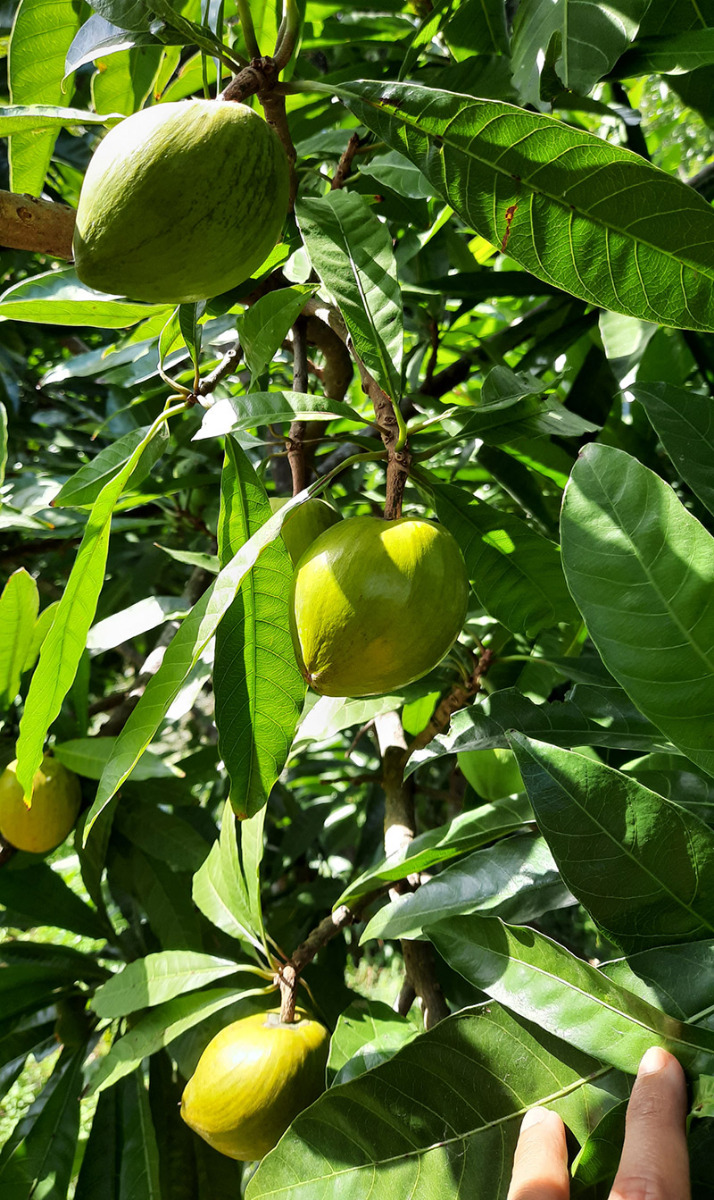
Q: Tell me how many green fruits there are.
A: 3